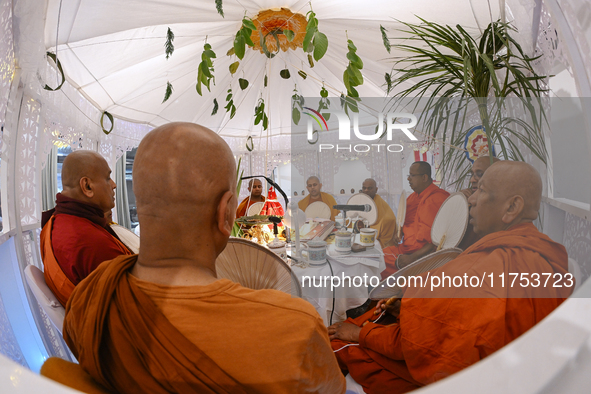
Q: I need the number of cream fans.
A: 8